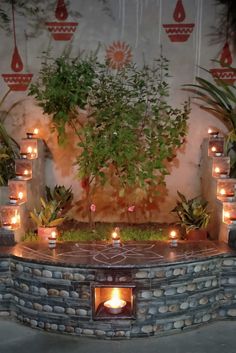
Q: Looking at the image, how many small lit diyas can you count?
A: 13